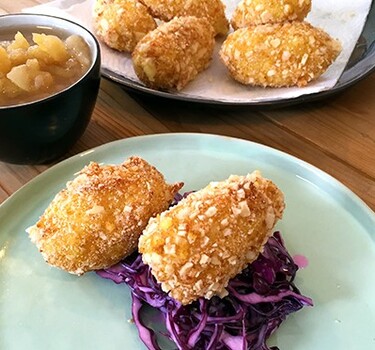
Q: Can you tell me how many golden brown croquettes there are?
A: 7